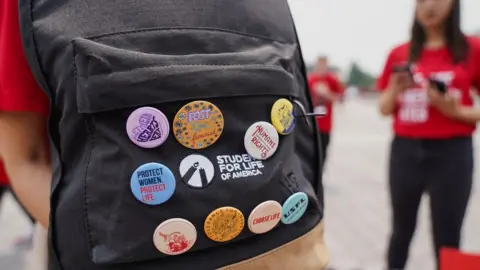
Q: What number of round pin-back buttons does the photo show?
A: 9